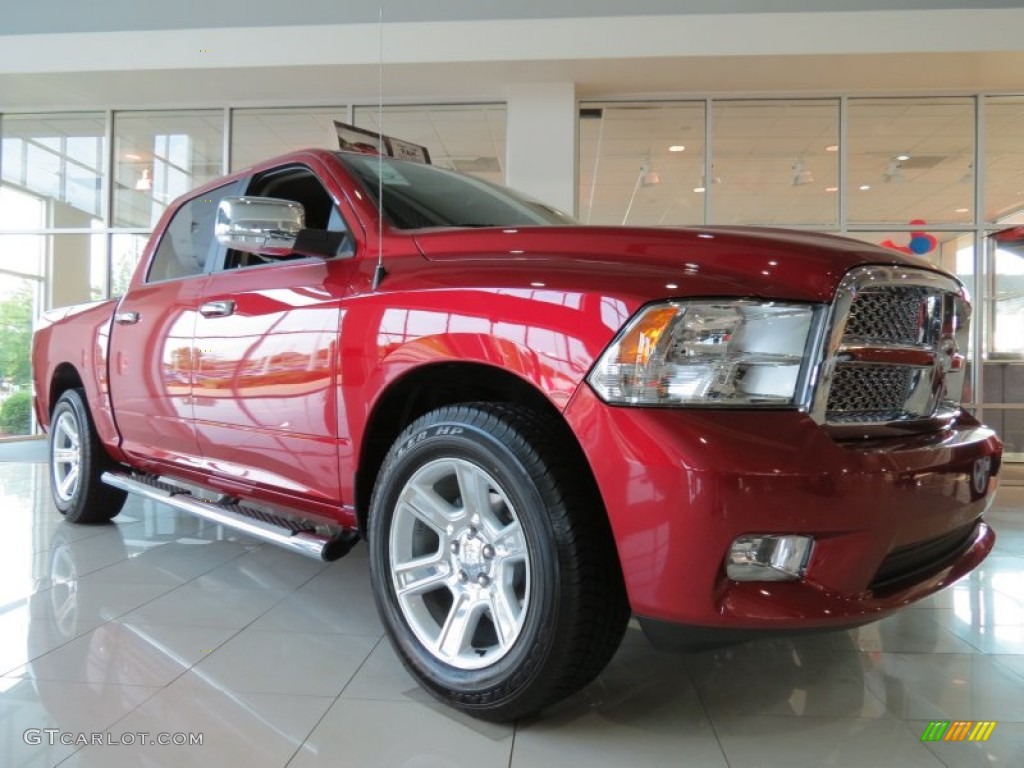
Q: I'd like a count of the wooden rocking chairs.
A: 0